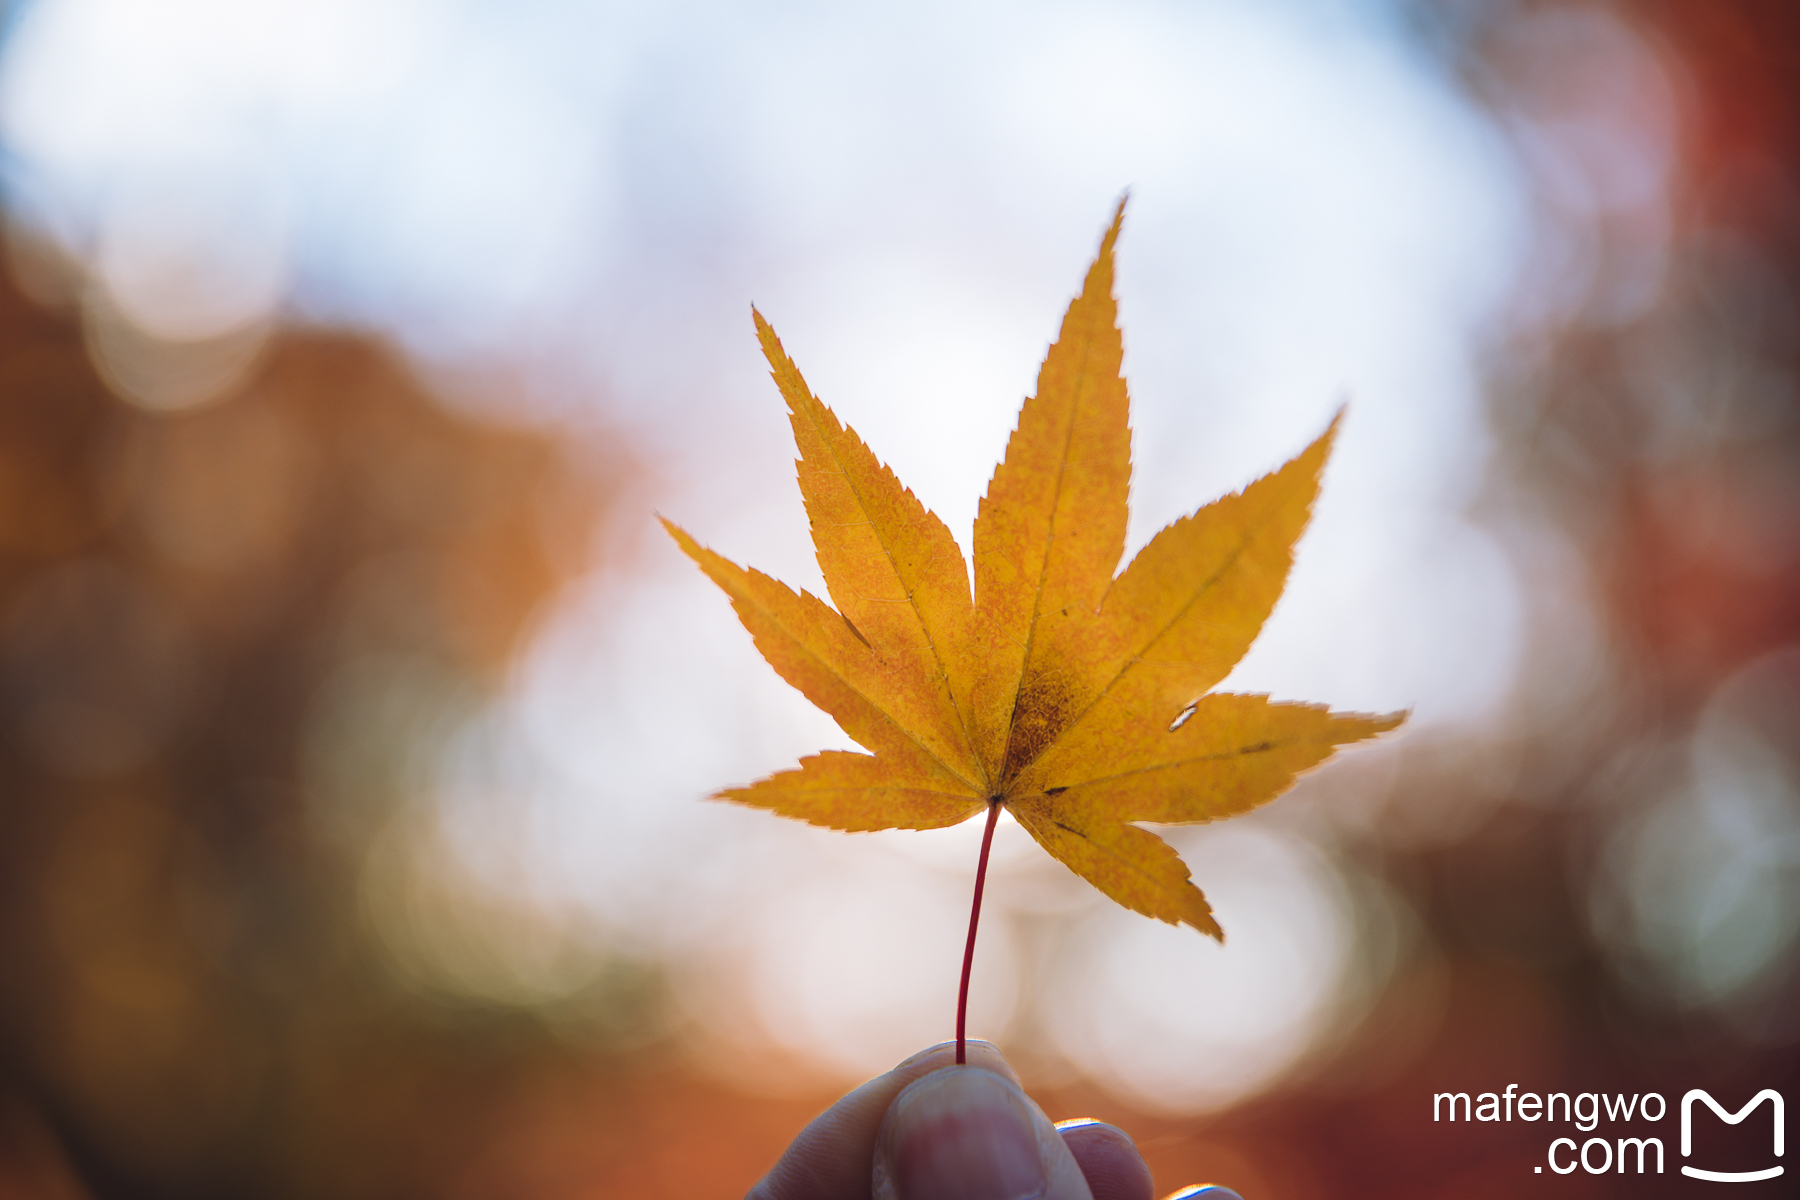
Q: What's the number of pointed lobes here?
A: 7